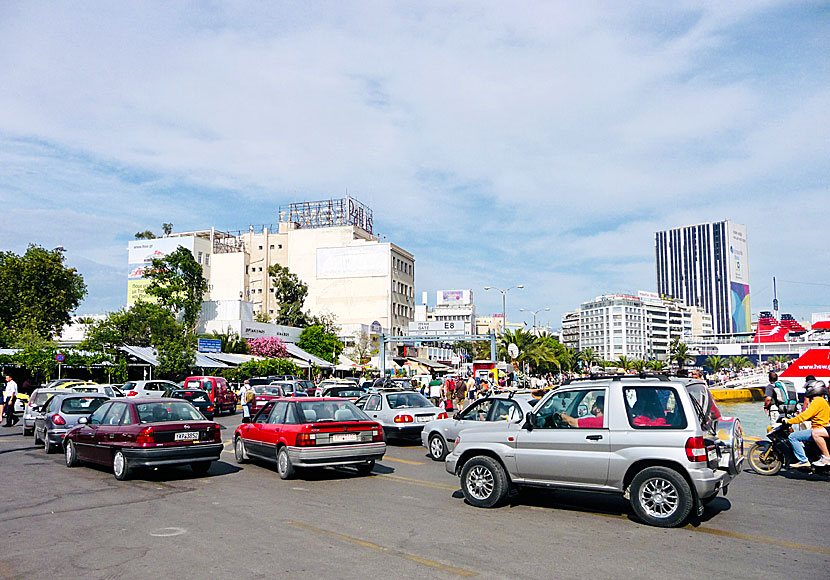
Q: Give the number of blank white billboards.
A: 1